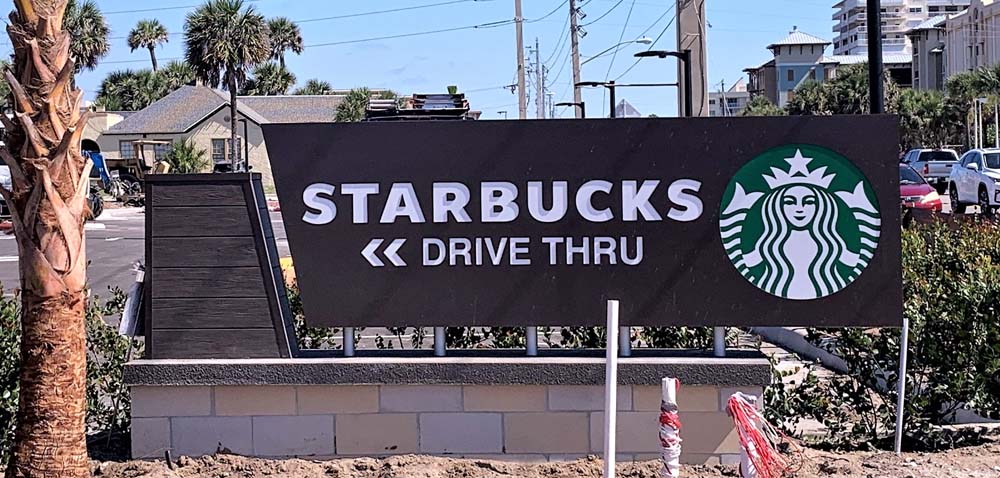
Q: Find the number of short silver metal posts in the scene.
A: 5